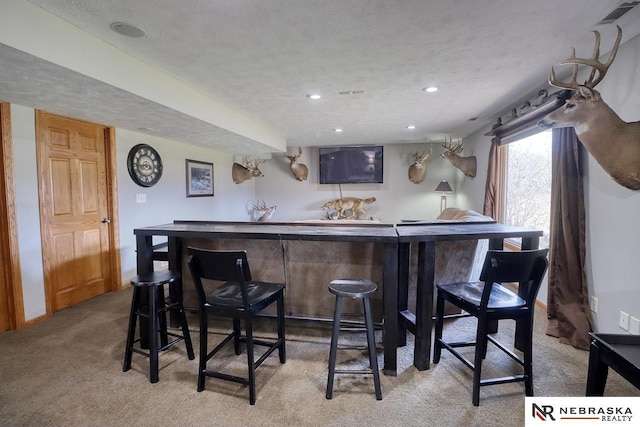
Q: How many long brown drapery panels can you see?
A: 2